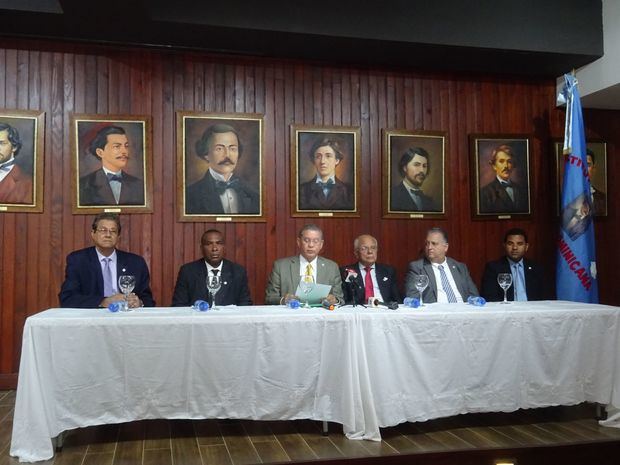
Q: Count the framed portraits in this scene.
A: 7